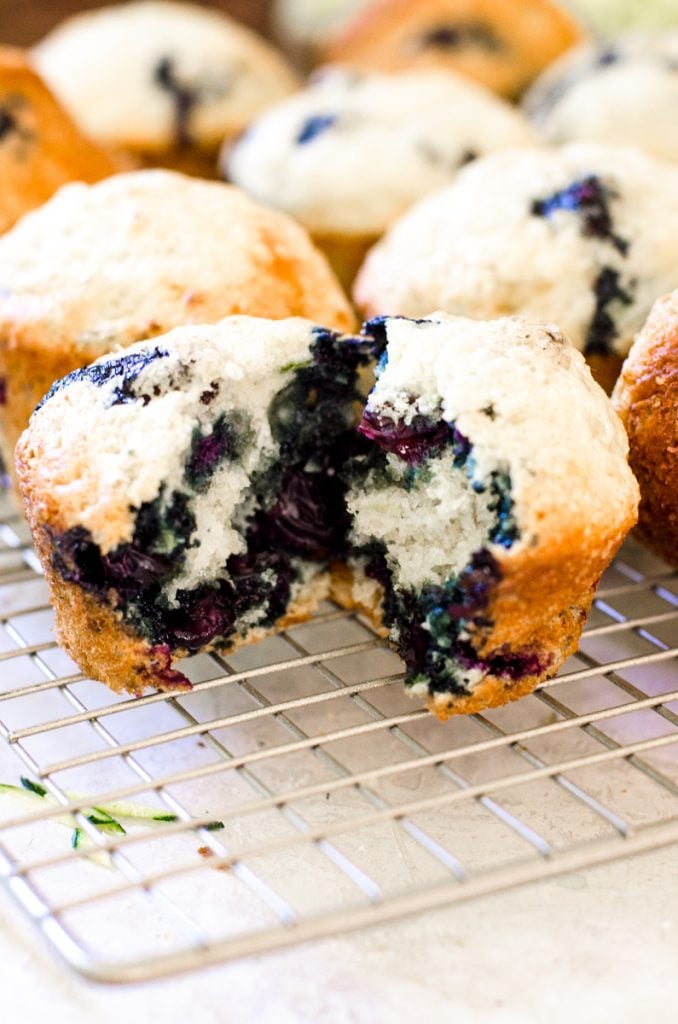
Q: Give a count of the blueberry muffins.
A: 9